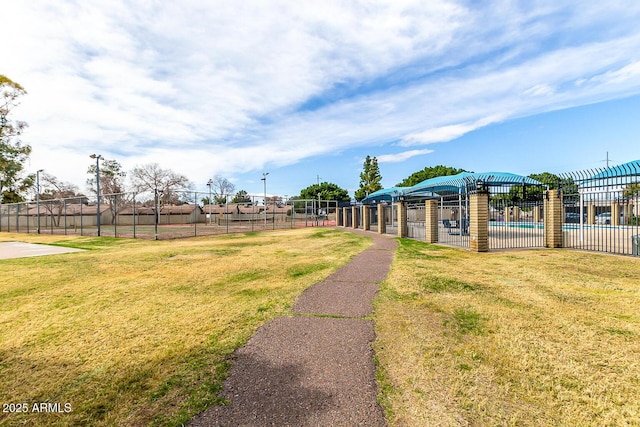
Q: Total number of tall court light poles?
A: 4